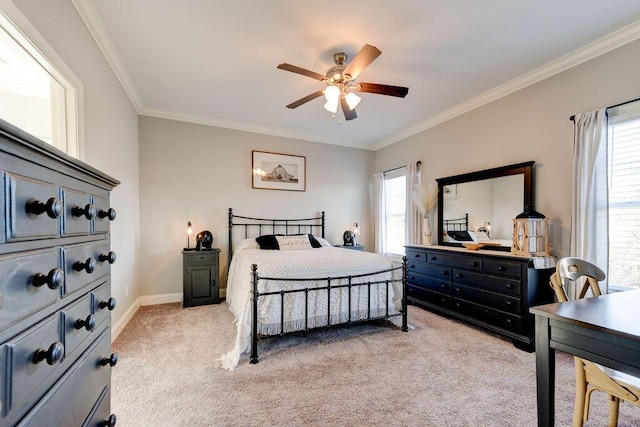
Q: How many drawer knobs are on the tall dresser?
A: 11